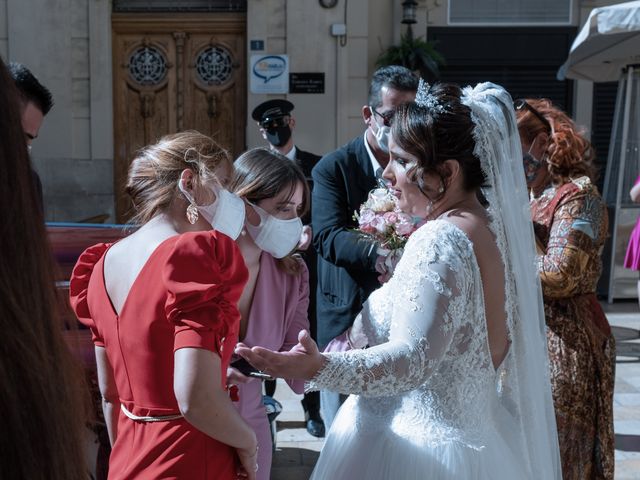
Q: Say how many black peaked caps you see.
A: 1